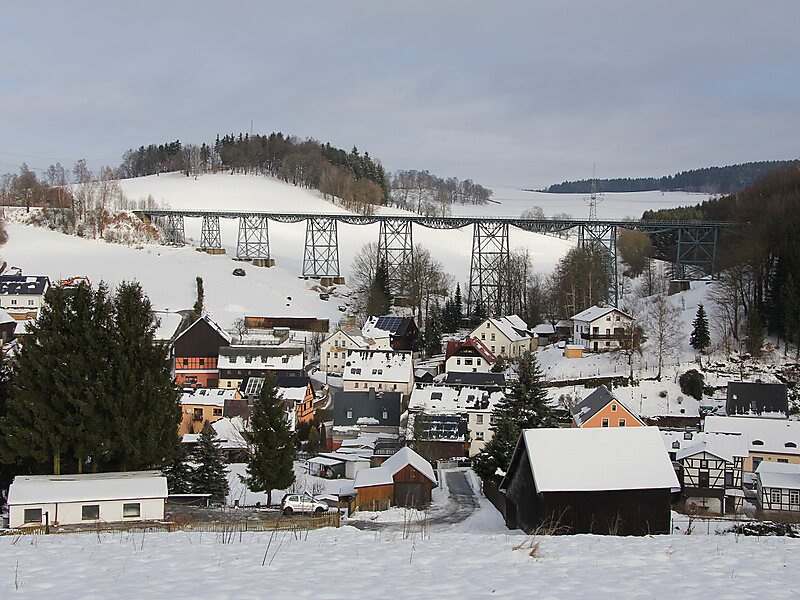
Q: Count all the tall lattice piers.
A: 8